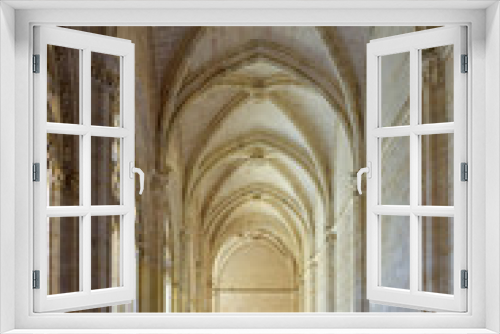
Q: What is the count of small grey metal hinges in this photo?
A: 6